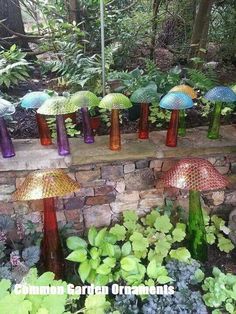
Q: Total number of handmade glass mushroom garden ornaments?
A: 11